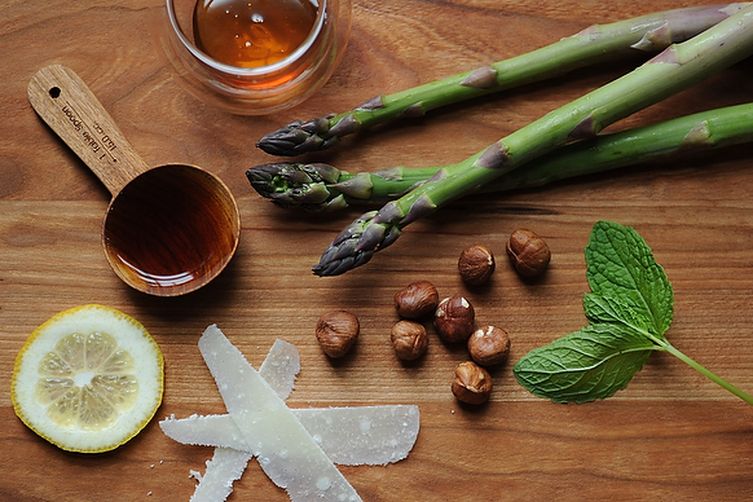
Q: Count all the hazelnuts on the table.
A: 8